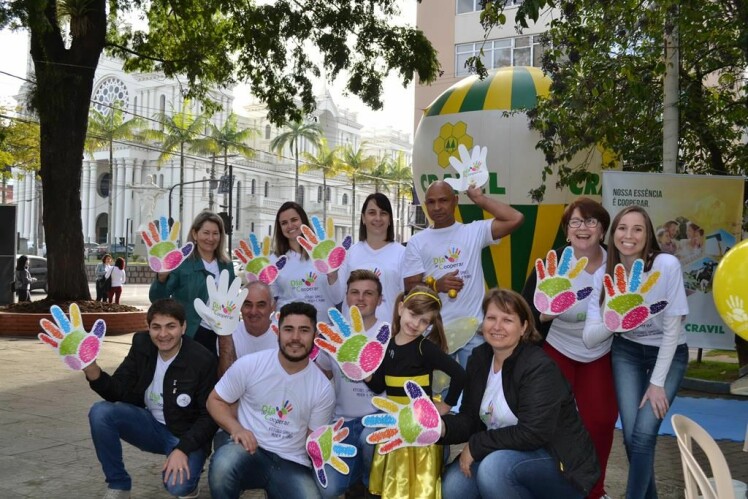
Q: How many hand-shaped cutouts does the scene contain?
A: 12